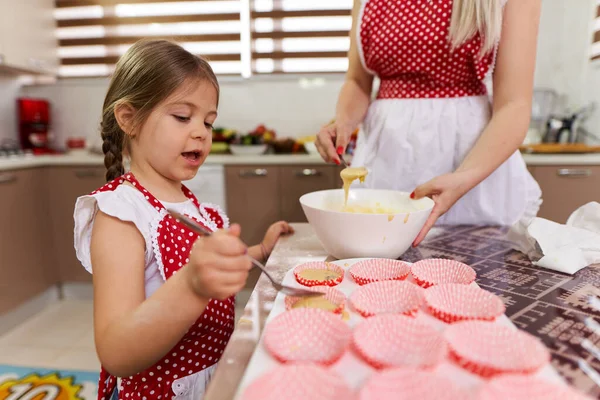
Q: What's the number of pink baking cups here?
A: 12